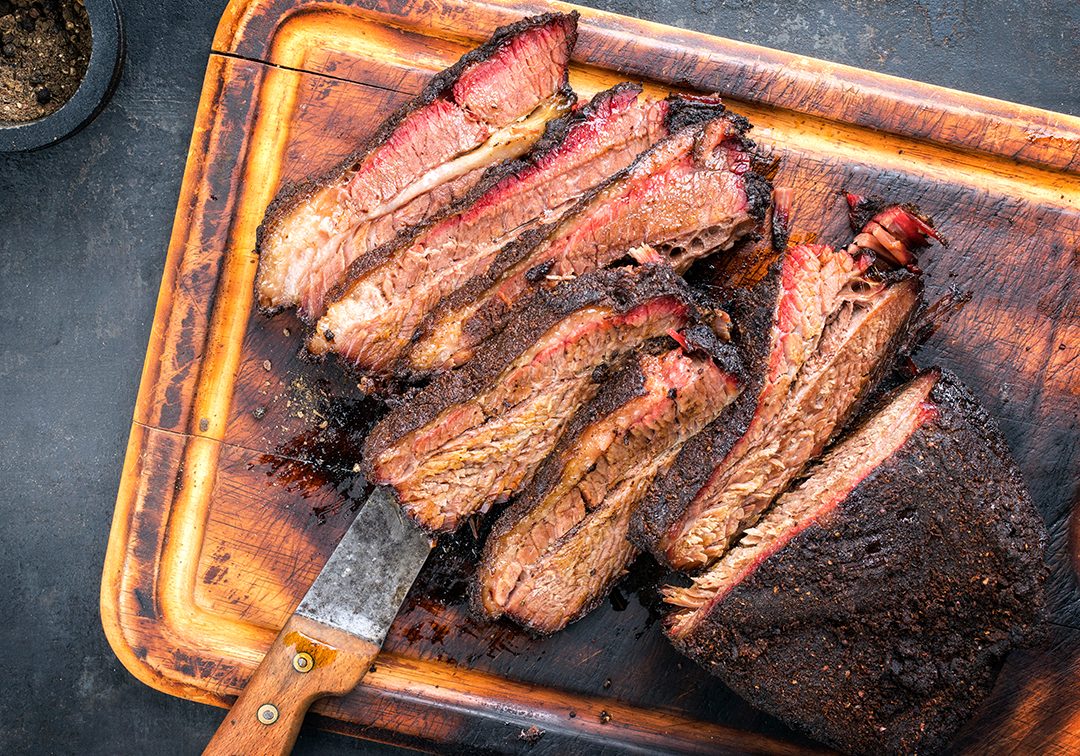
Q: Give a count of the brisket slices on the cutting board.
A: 6